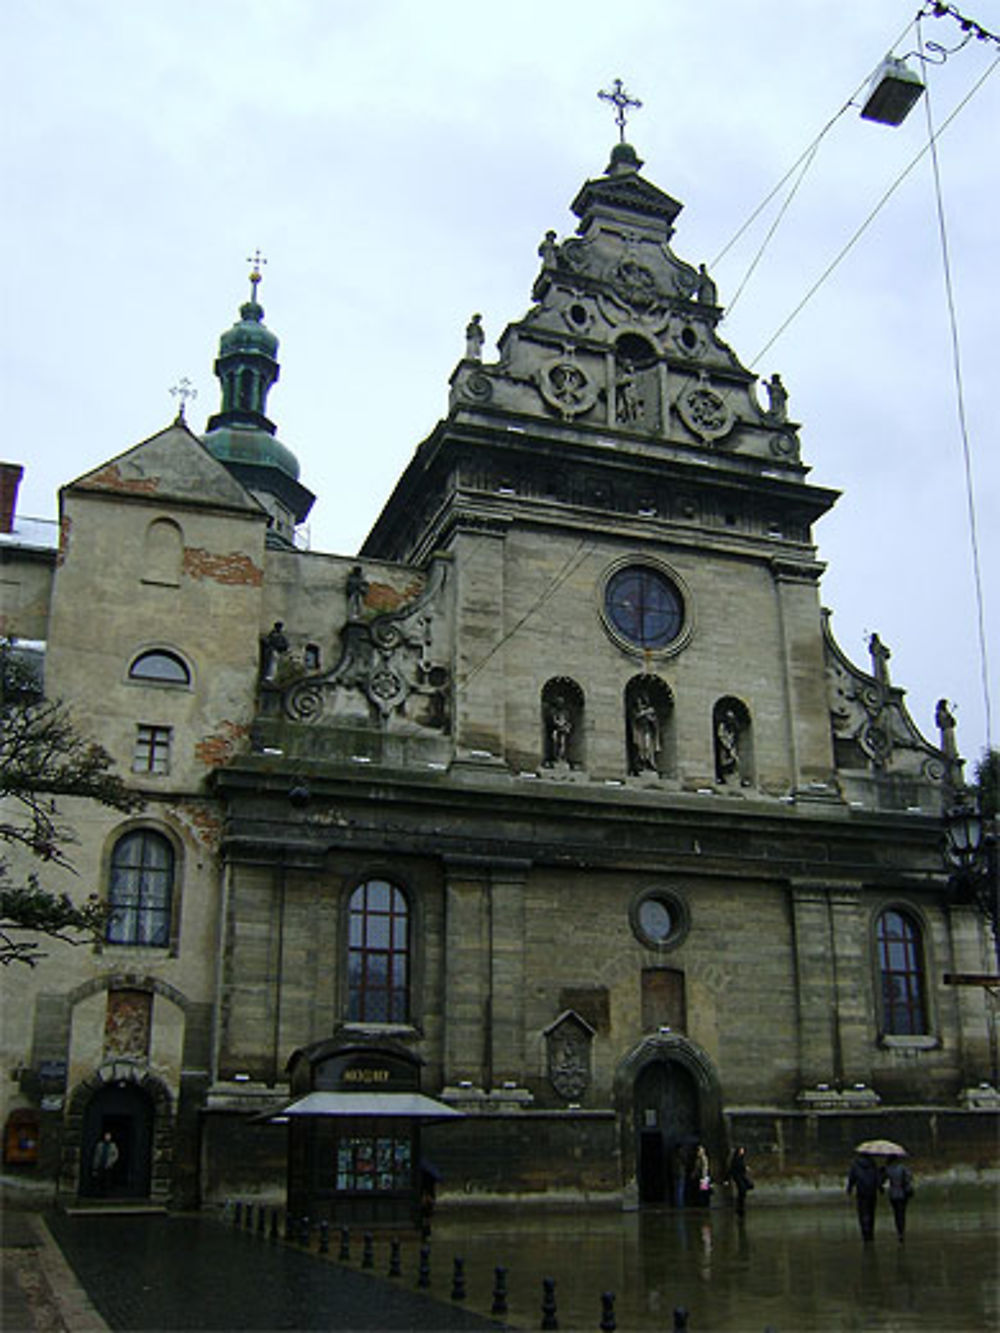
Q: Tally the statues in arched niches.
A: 4